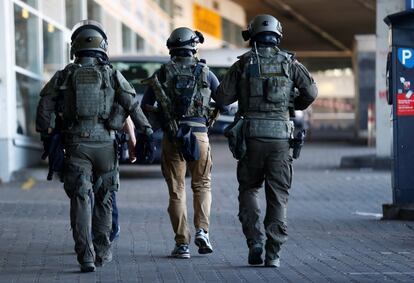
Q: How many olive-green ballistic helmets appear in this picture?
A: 3